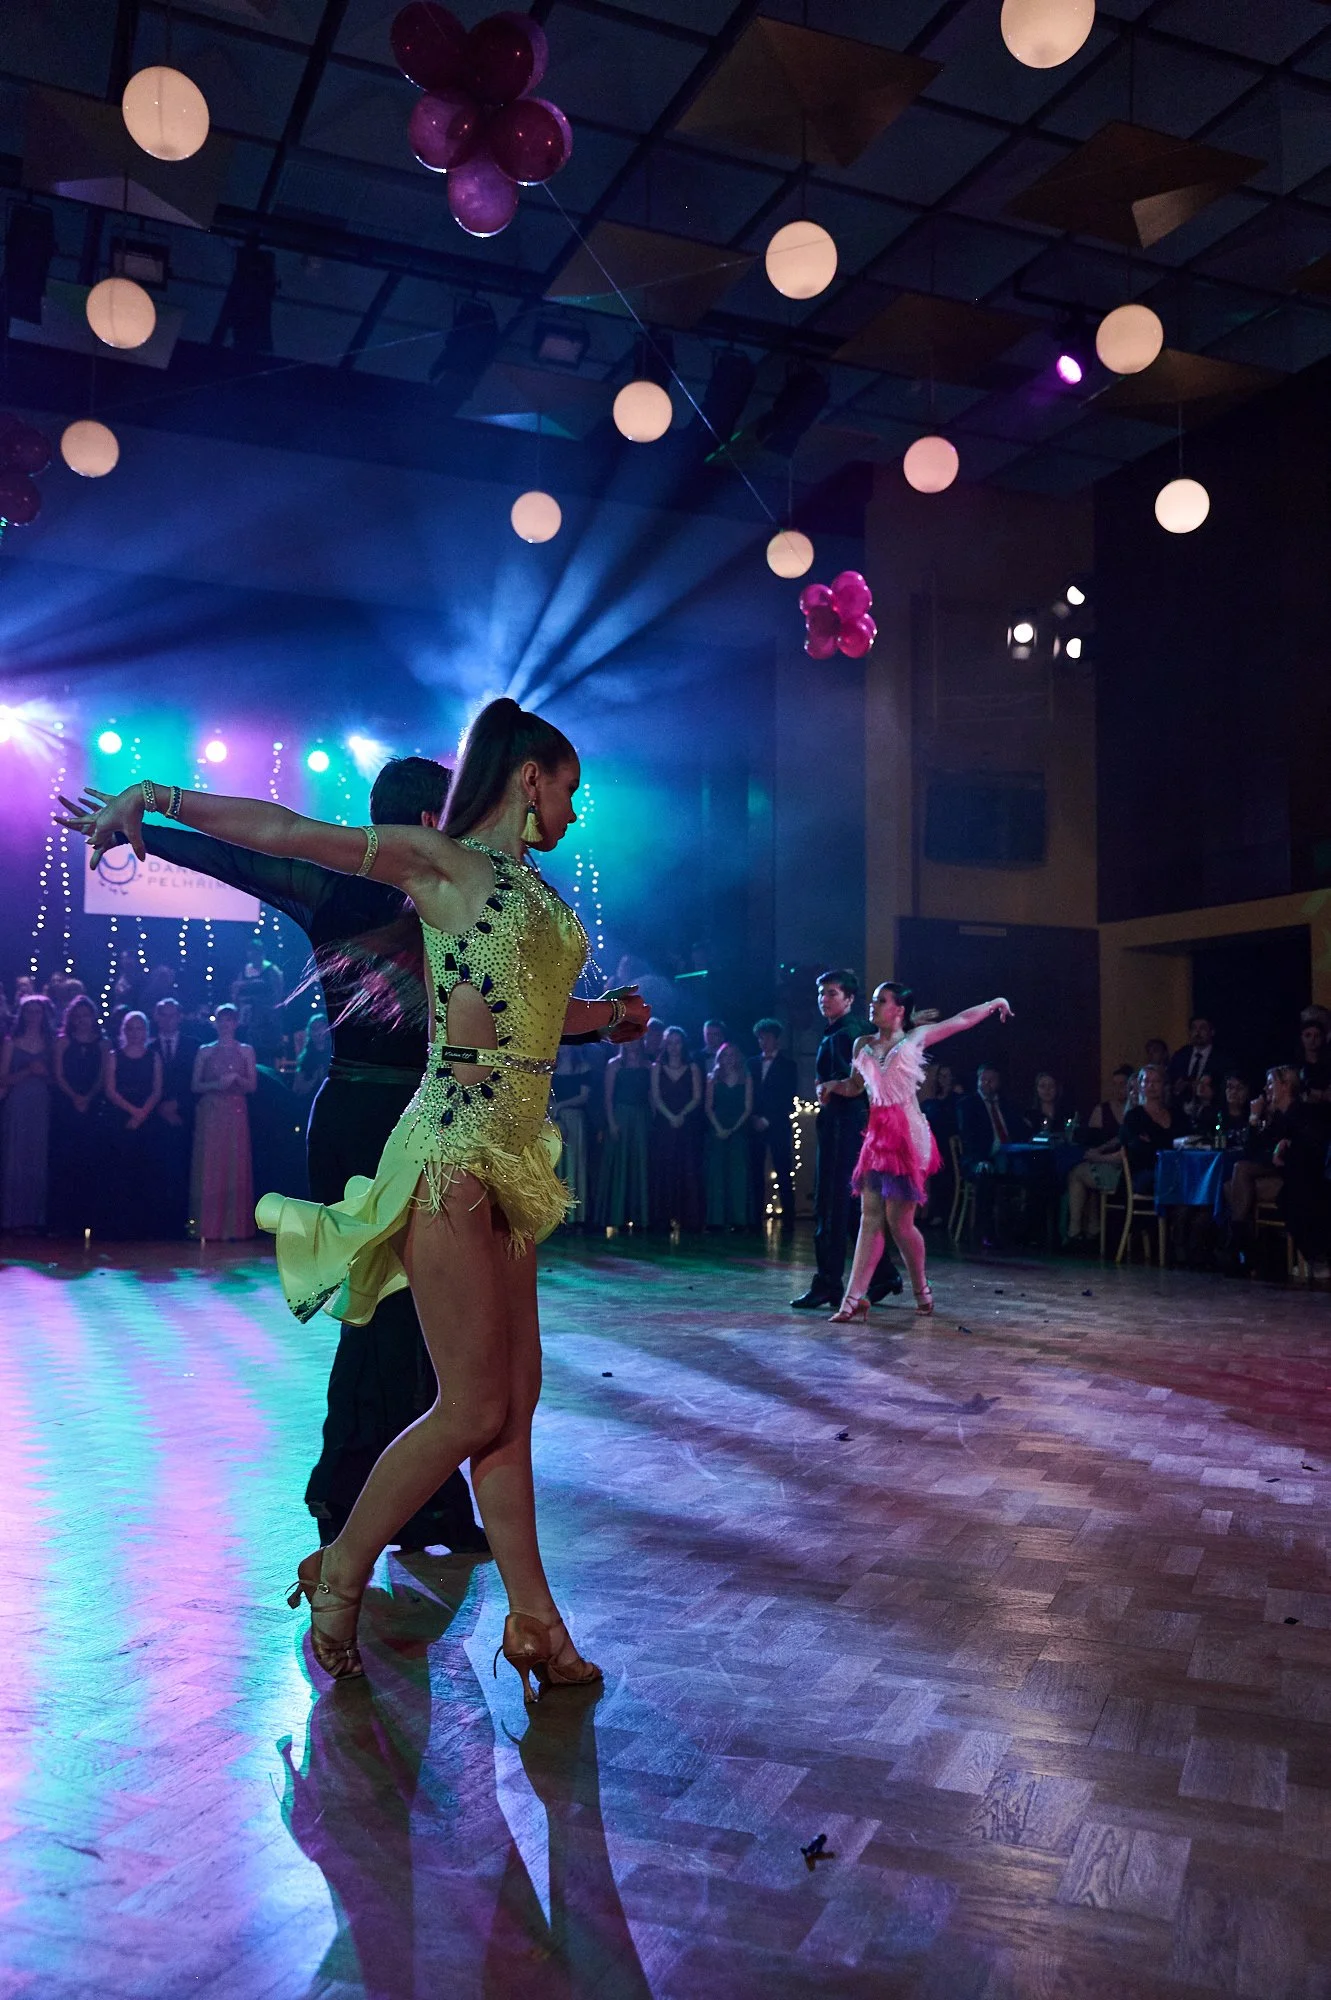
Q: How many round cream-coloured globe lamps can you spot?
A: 11